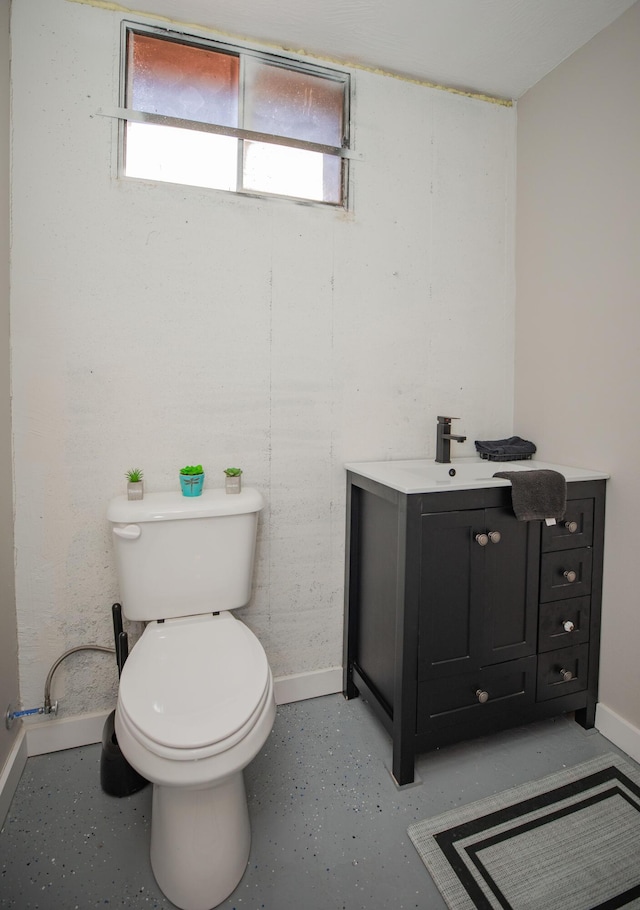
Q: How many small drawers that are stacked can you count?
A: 4